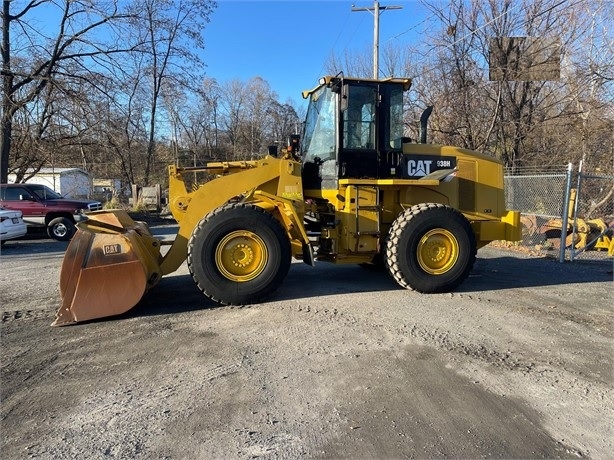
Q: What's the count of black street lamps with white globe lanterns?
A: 0